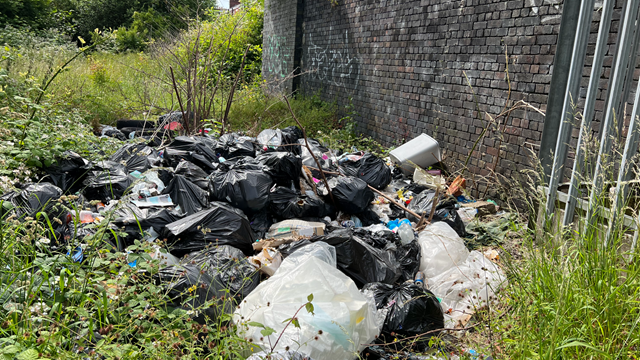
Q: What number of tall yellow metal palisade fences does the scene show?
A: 0